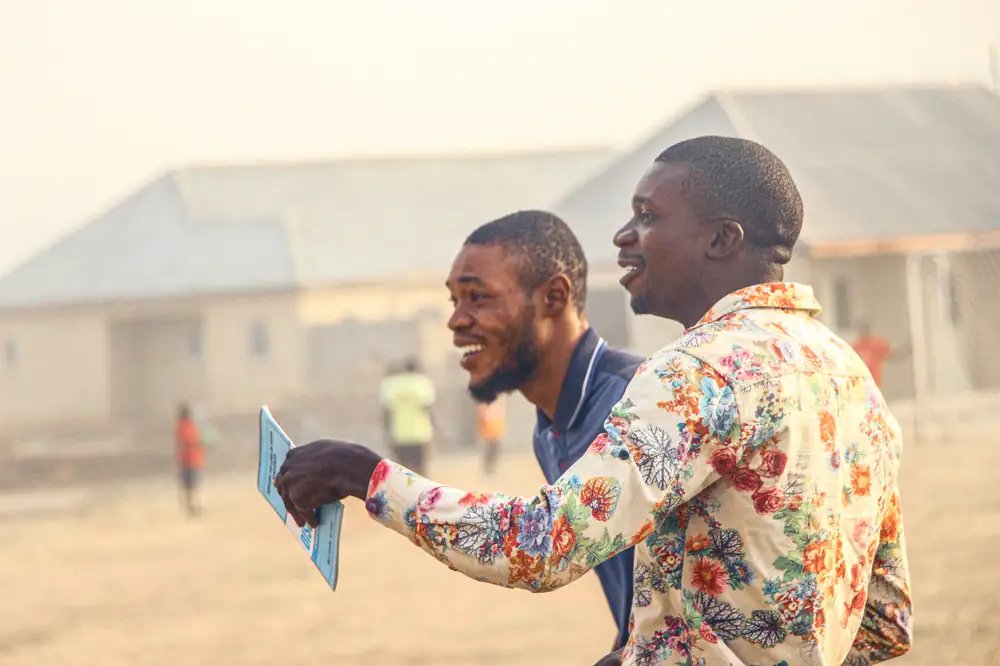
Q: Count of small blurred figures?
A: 4